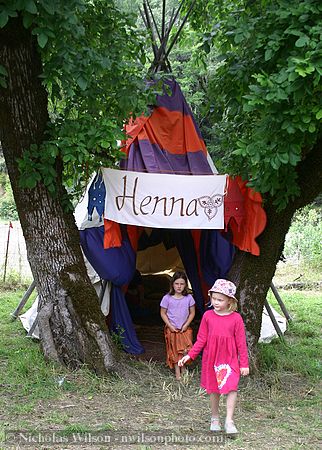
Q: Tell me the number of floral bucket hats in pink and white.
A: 1